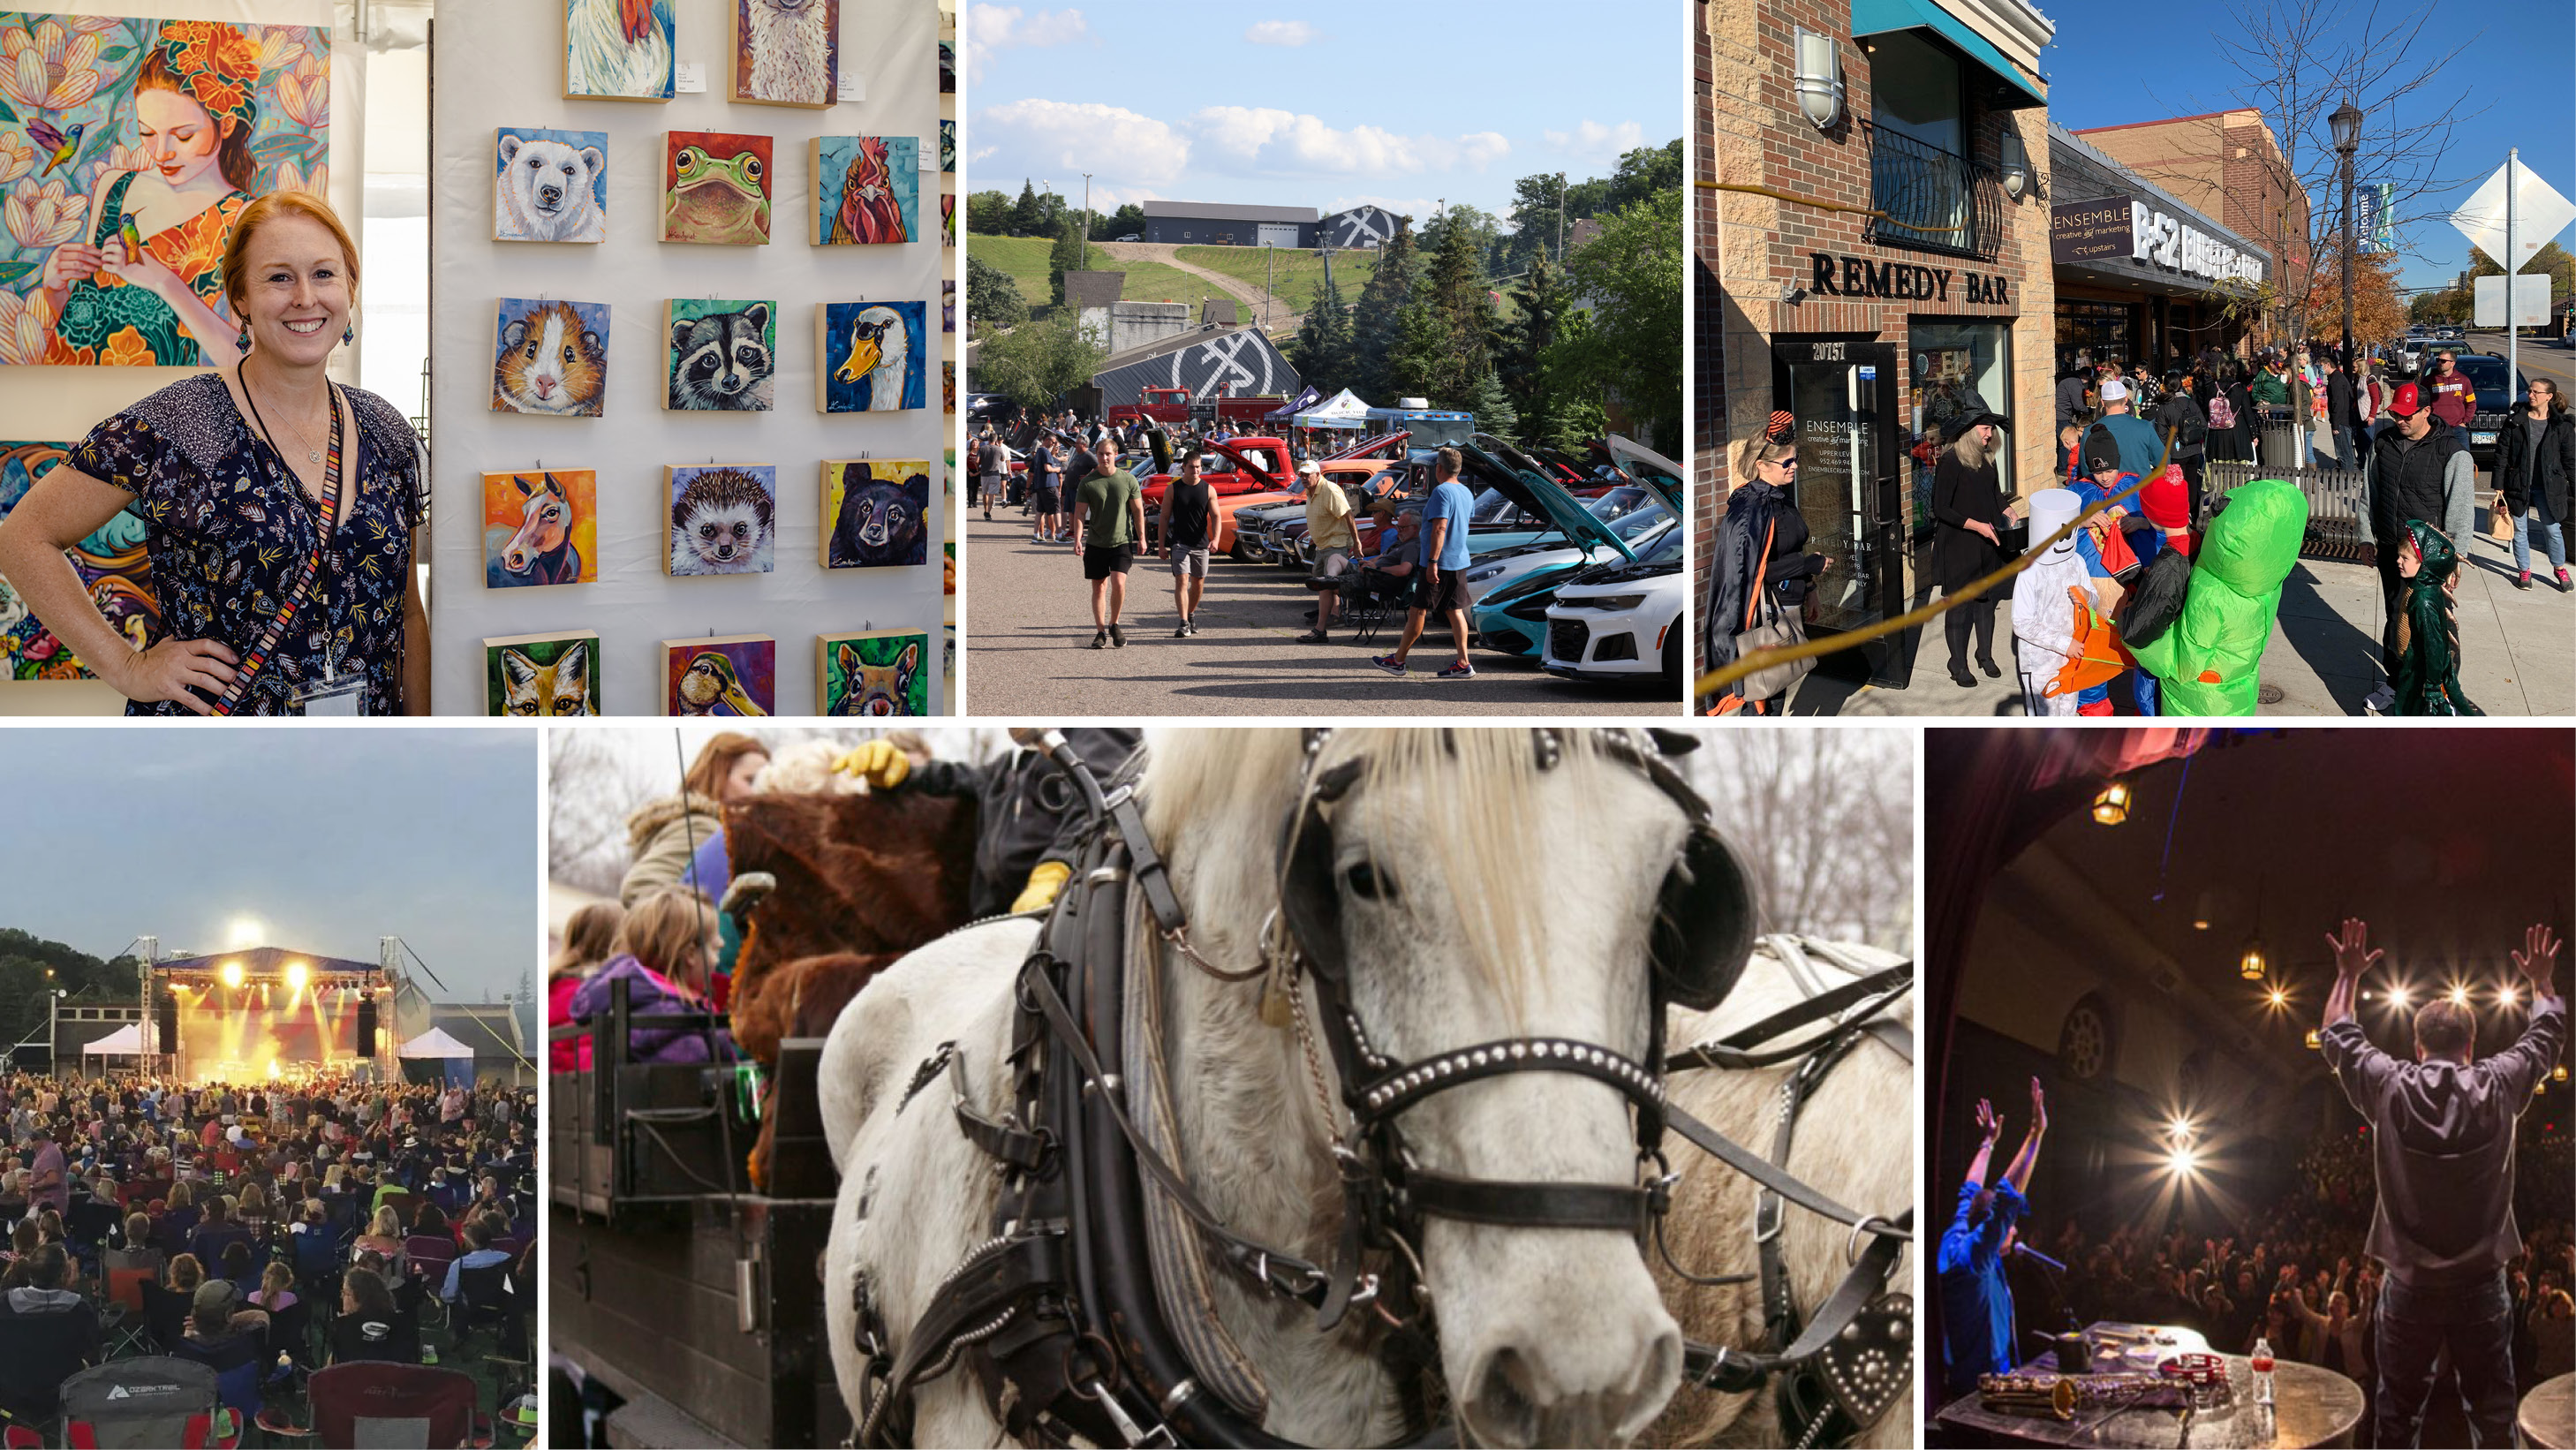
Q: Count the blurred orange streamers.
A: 2